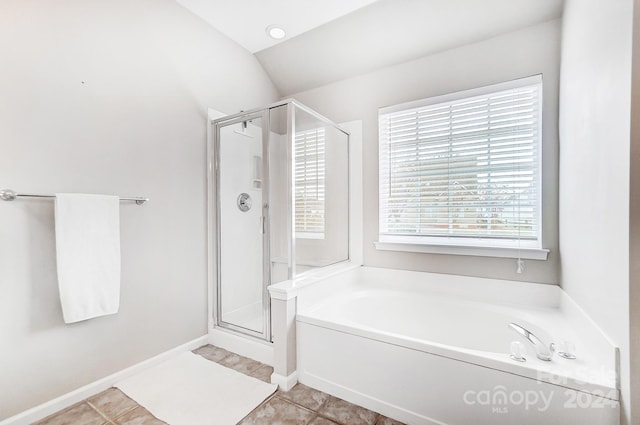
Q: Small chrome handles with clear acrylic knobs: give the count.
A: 2